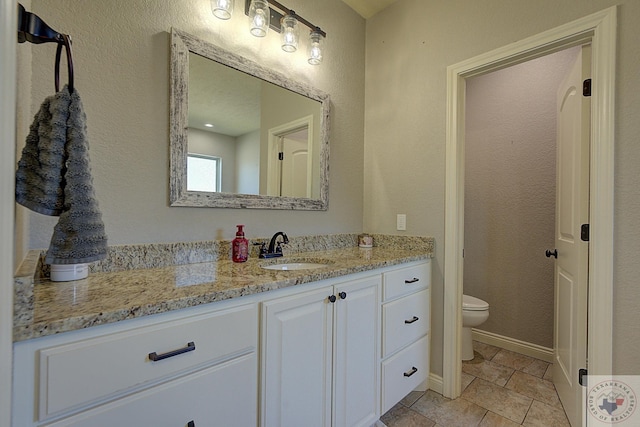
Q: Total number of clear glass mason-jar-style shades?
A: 4